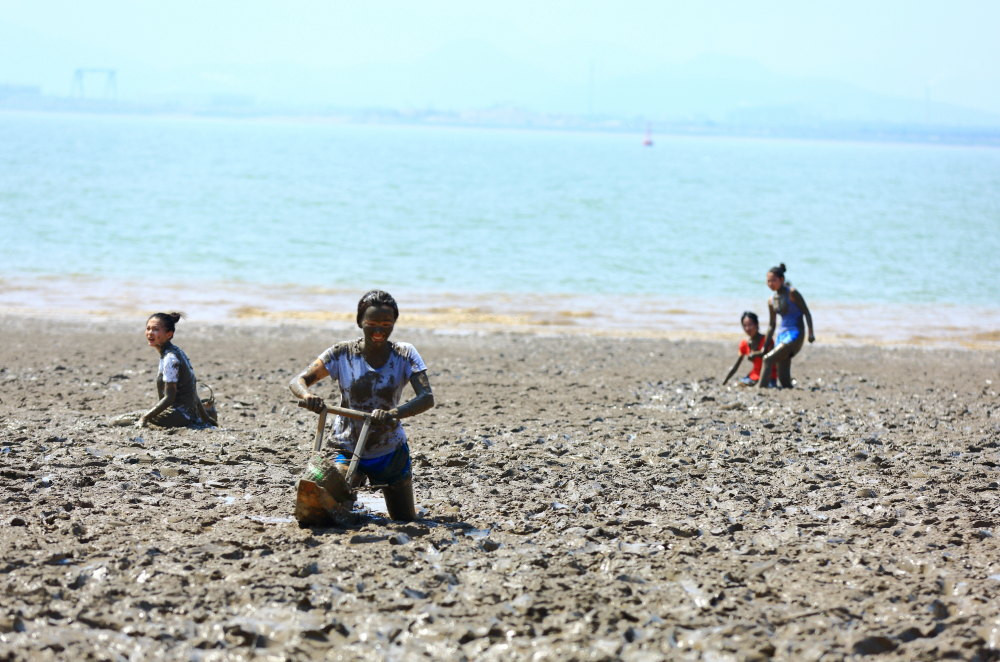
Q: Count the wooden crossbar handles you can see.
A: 1